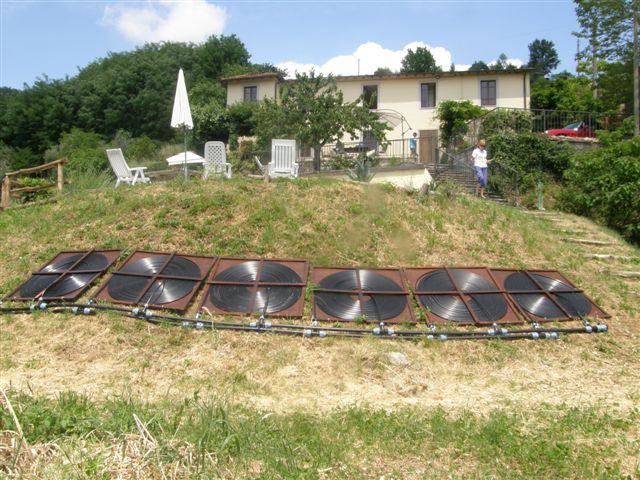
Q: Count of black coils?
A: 6